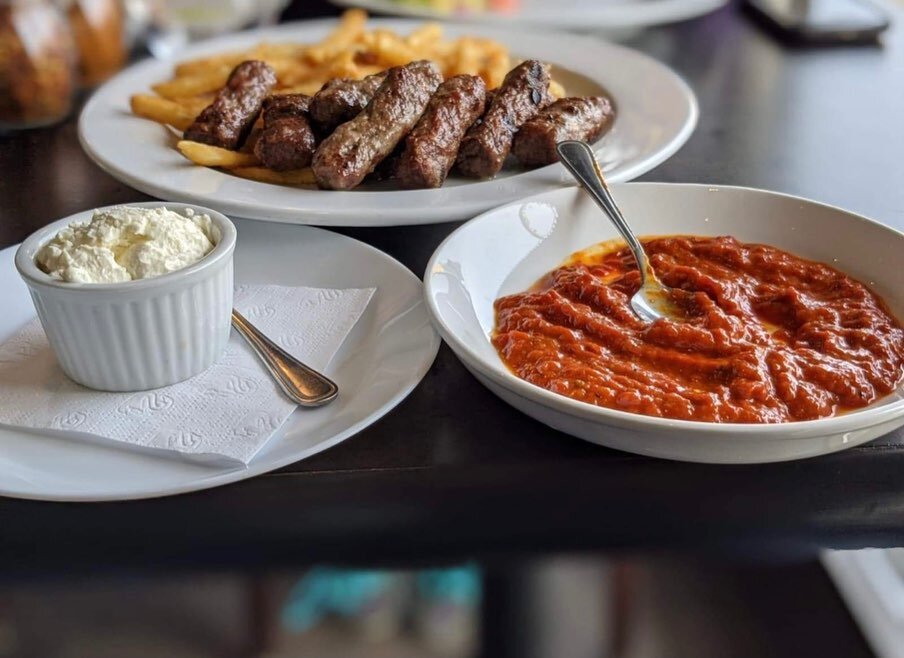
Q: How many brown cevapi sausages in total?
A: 7